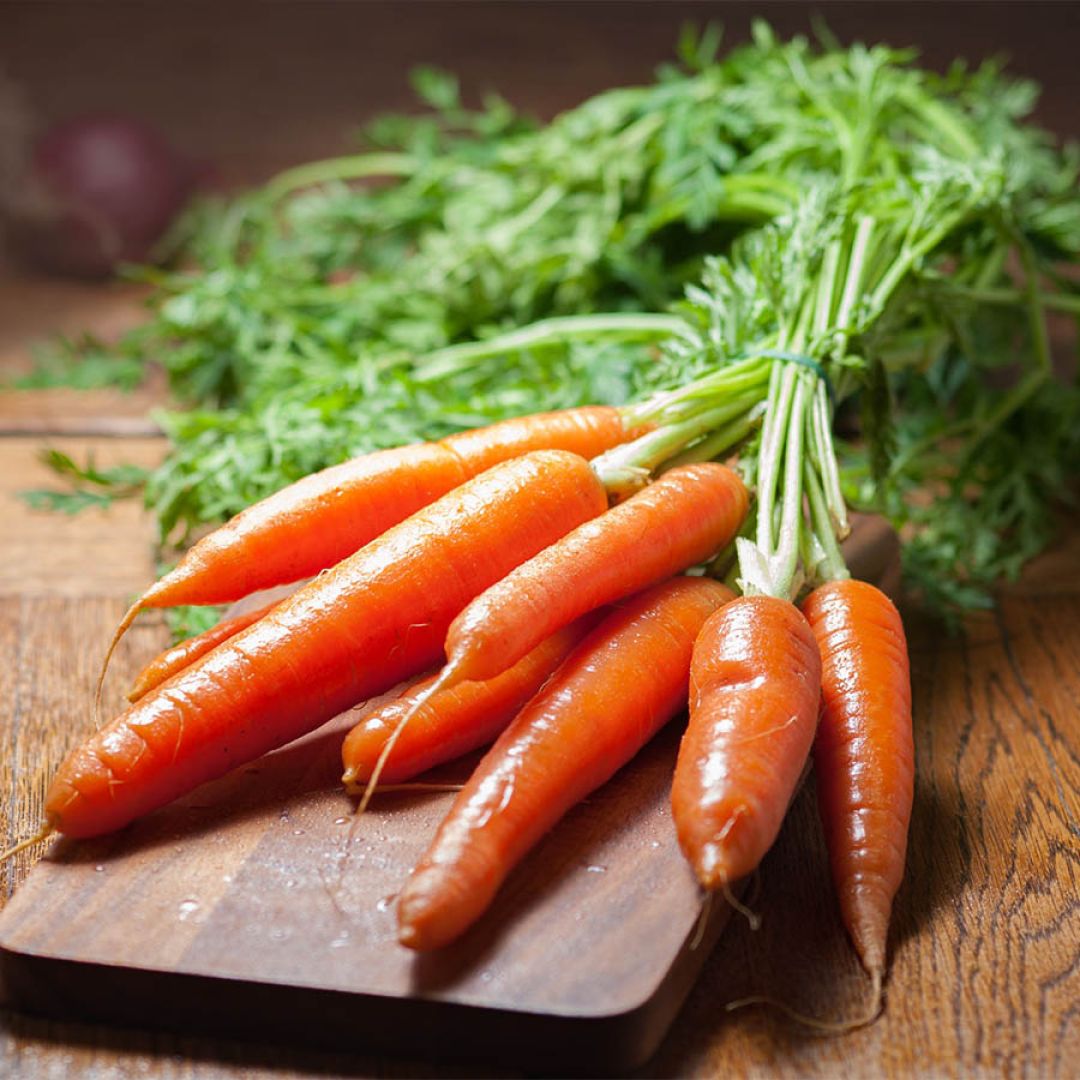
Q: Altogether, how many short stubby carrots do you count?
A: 1